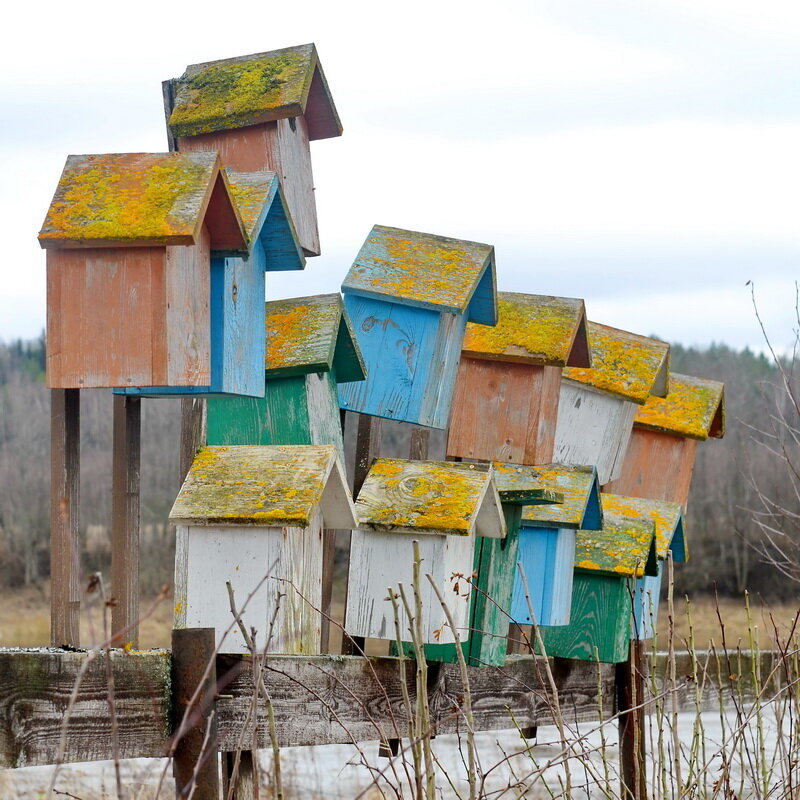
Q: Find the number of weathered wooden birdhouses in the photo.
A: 14